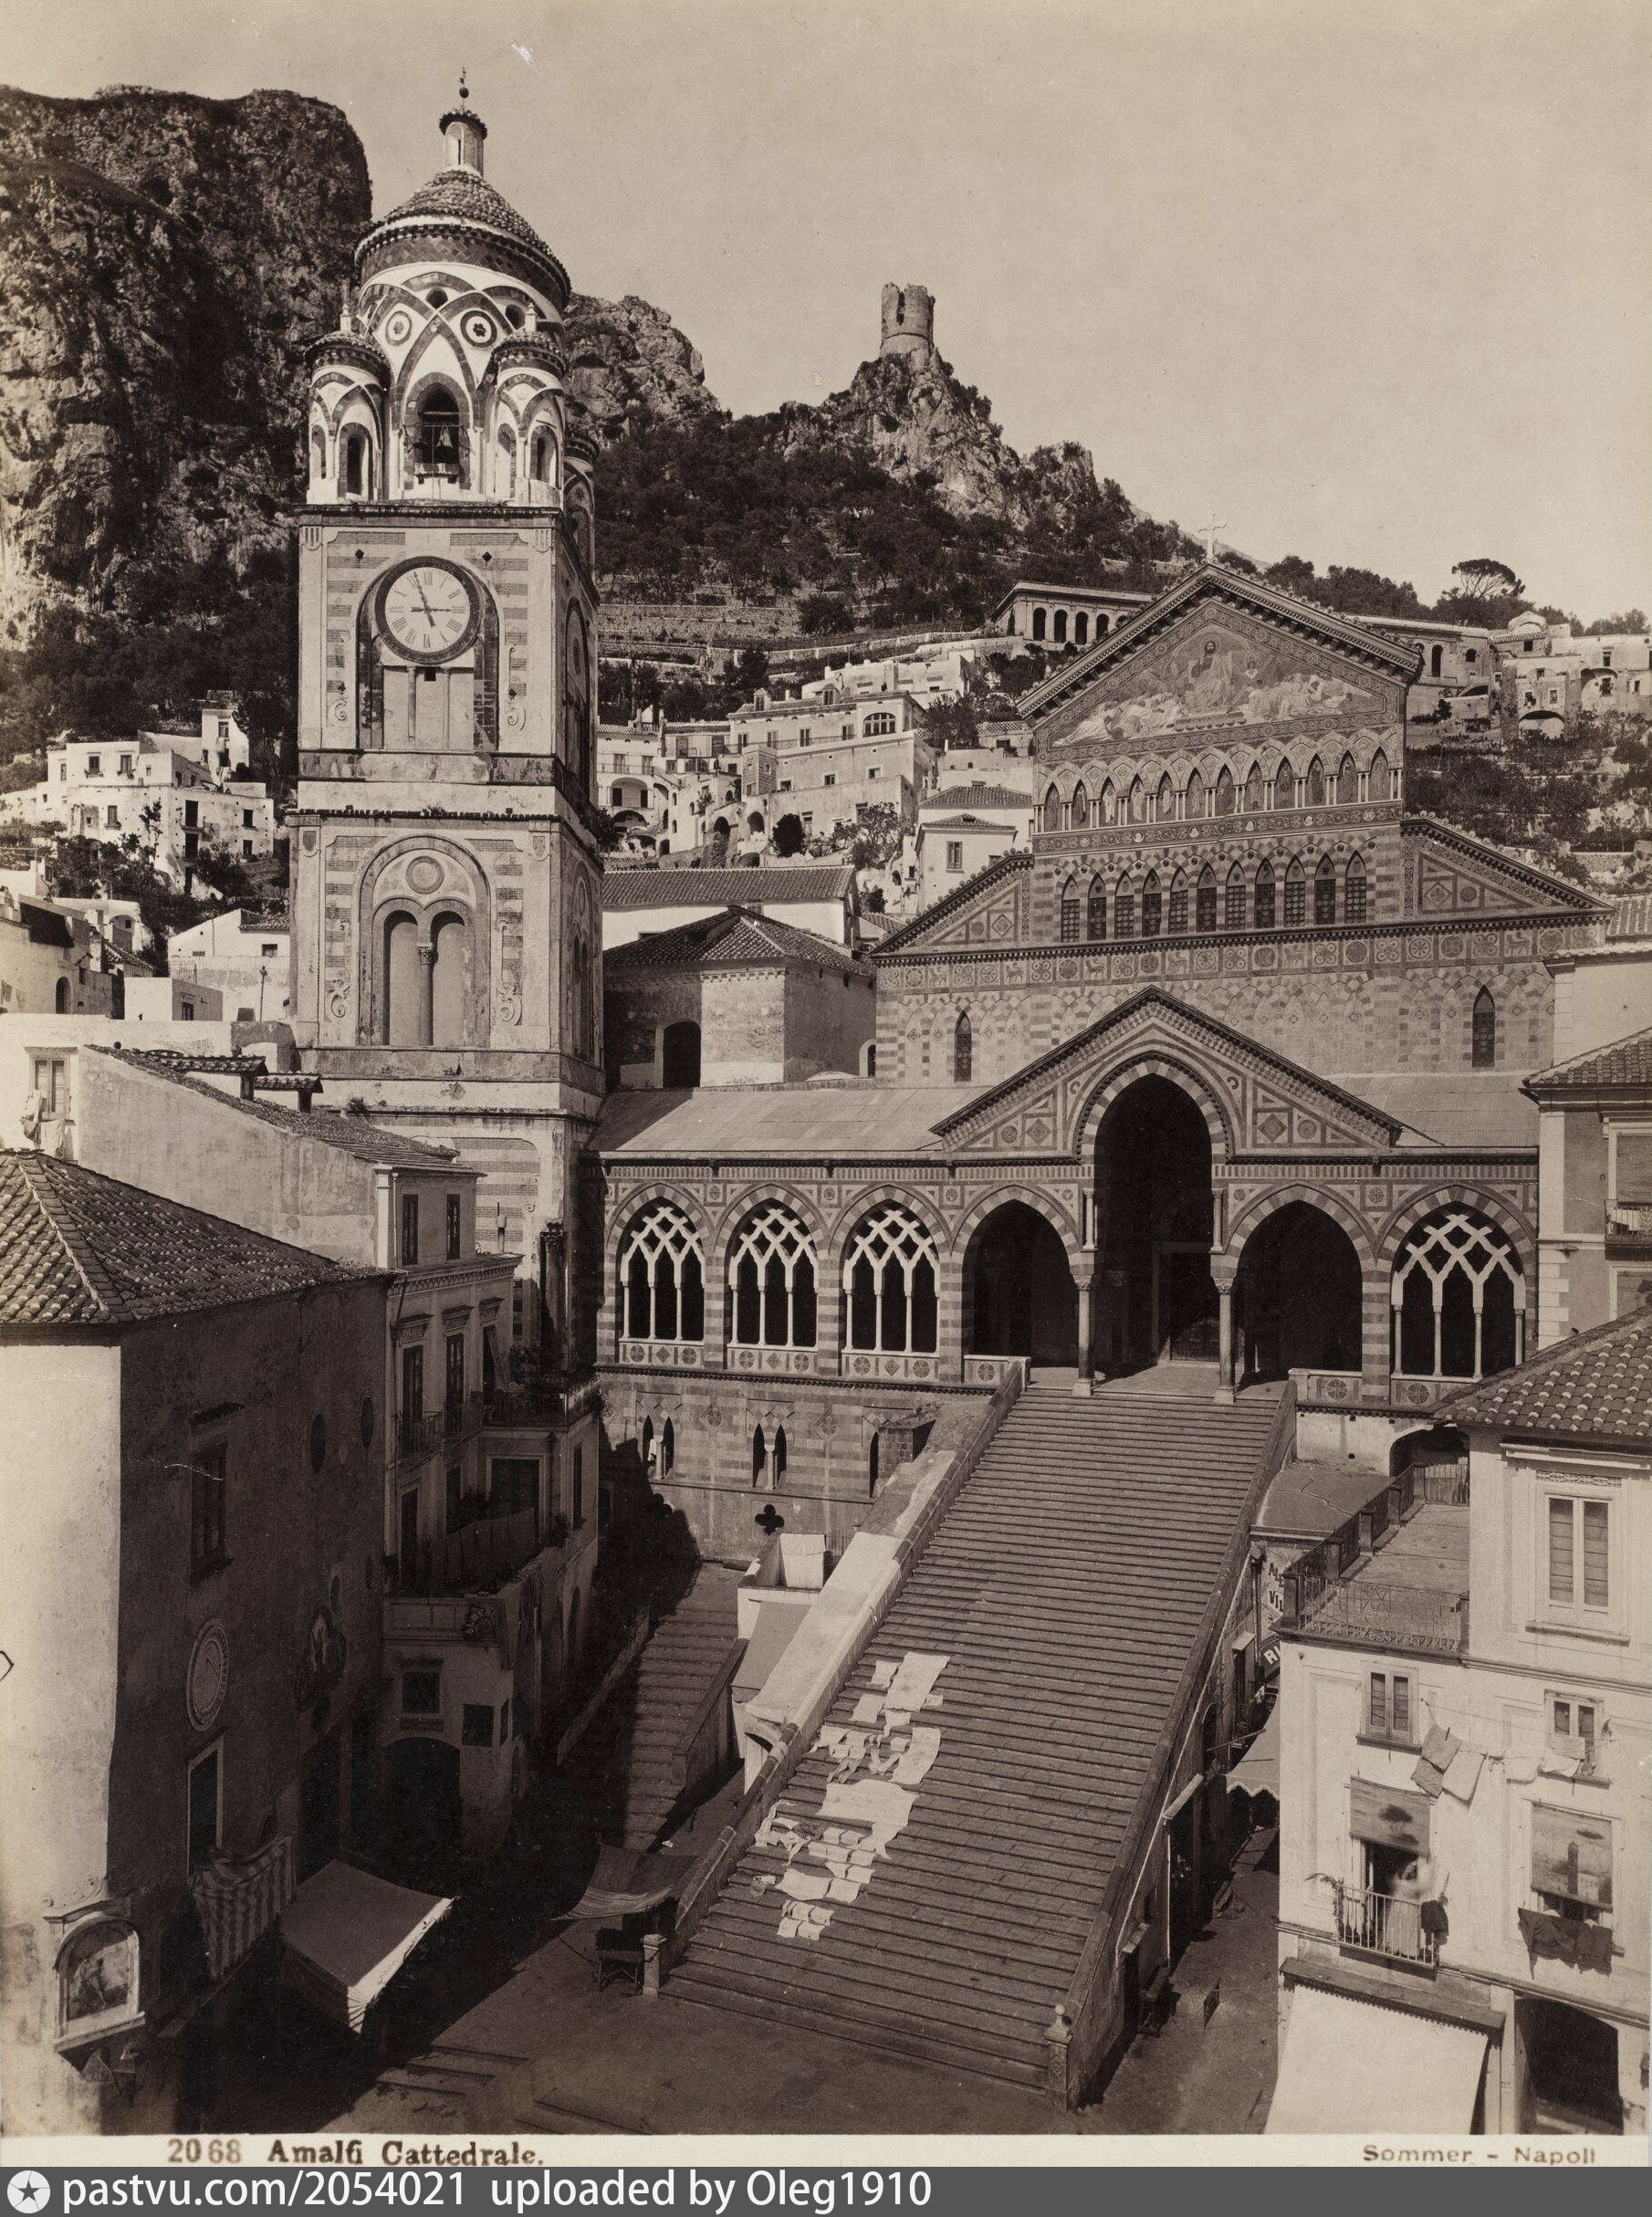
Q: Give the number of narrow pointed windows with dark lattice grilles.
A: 13